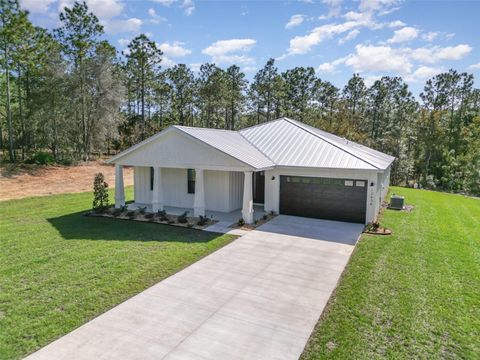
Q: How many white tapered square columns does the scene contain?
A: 4